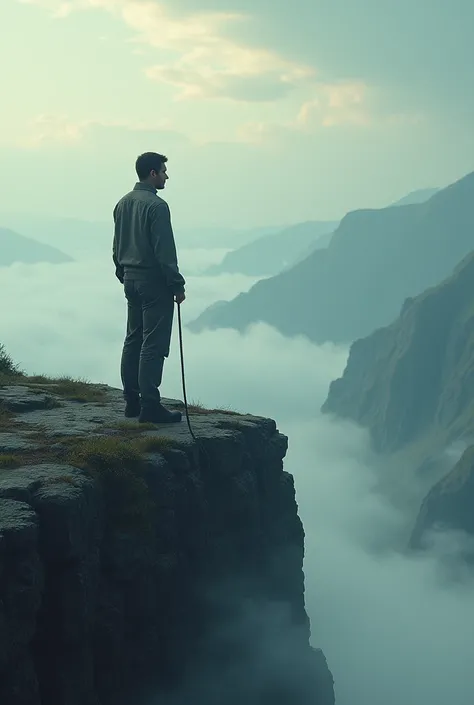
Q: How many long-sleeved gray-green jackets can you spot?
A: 1